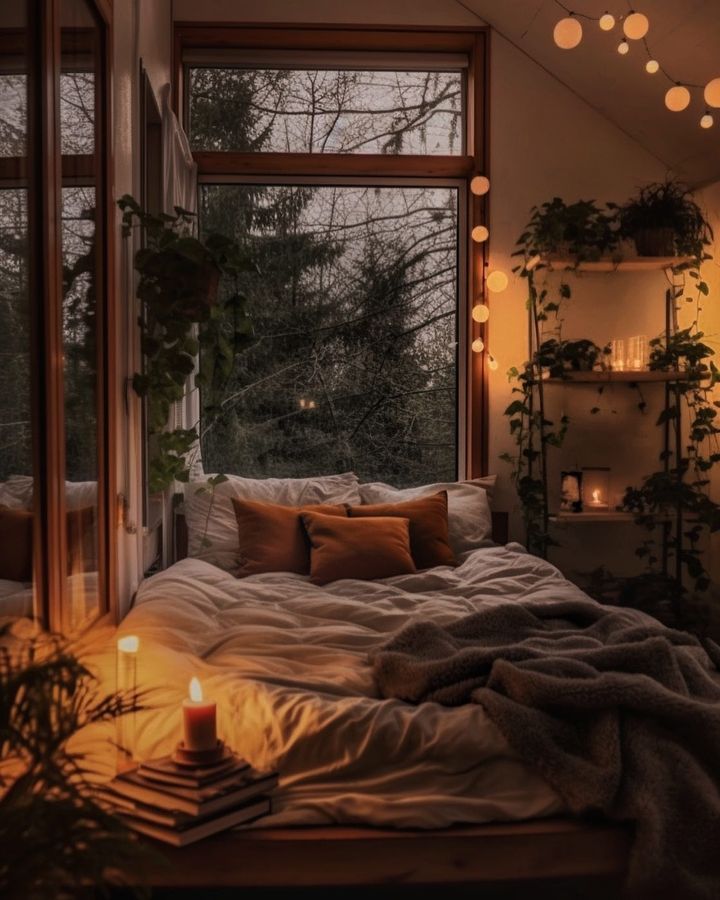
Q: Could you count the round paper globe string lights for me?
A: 14